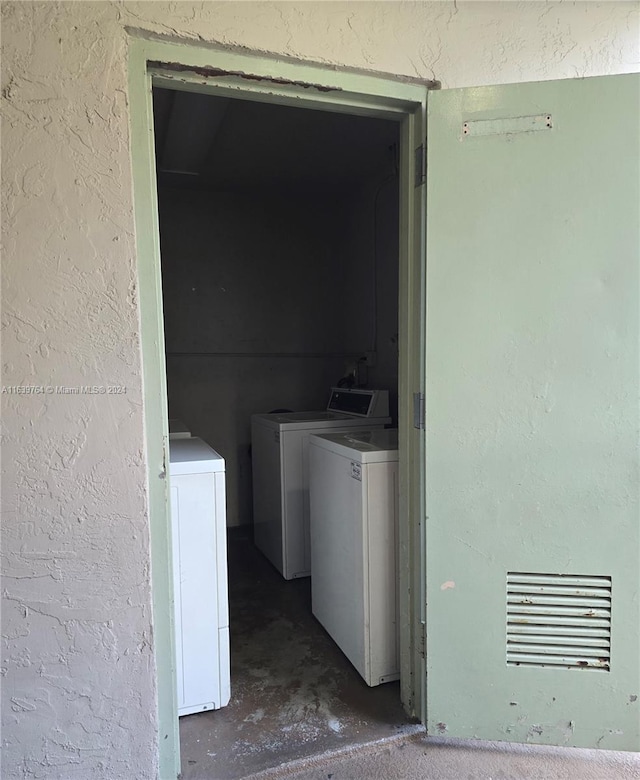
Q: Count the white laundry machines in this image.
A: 4